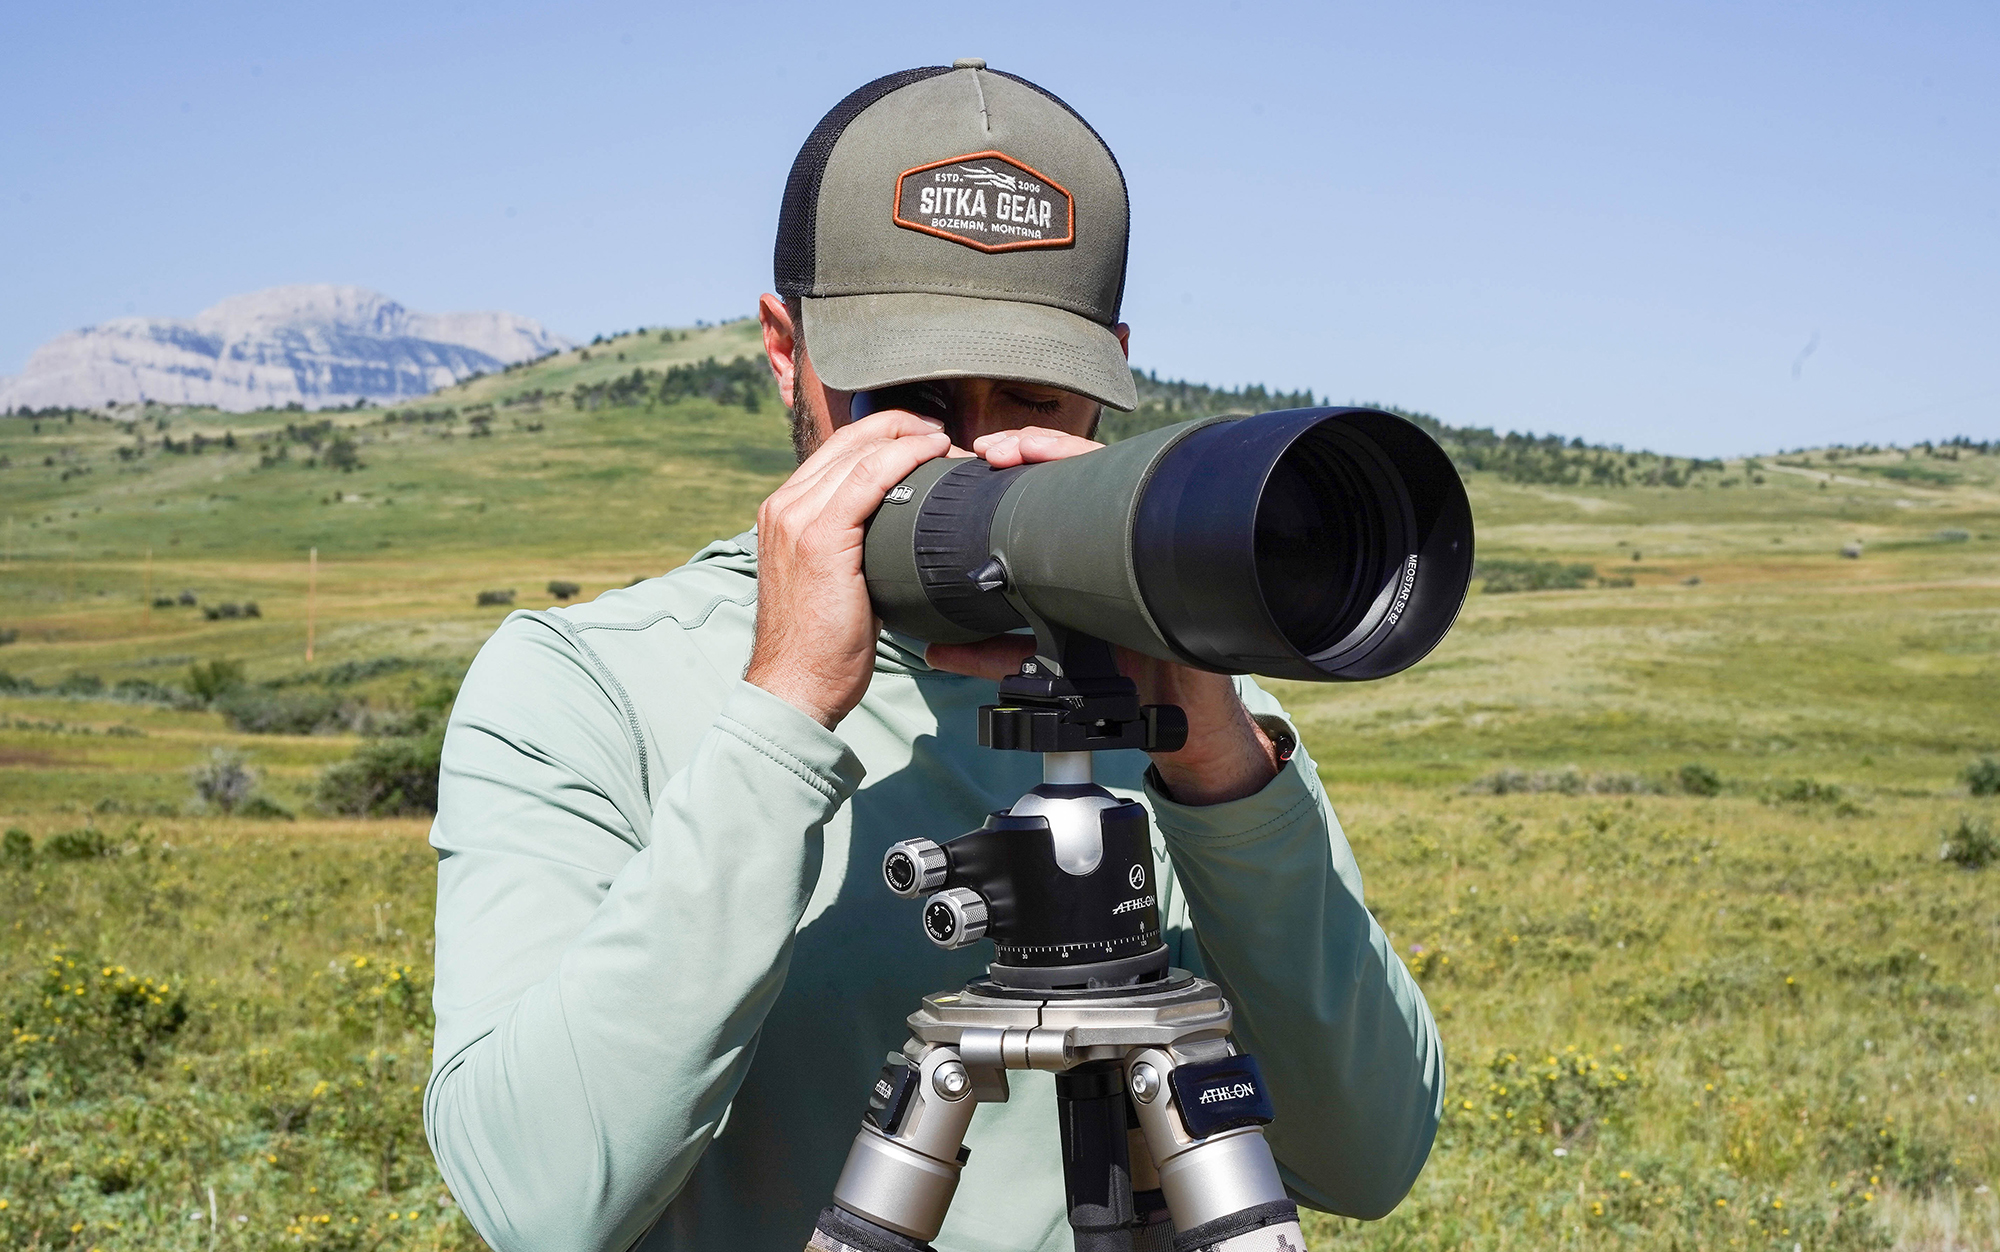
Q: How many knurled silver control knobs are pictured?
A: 2